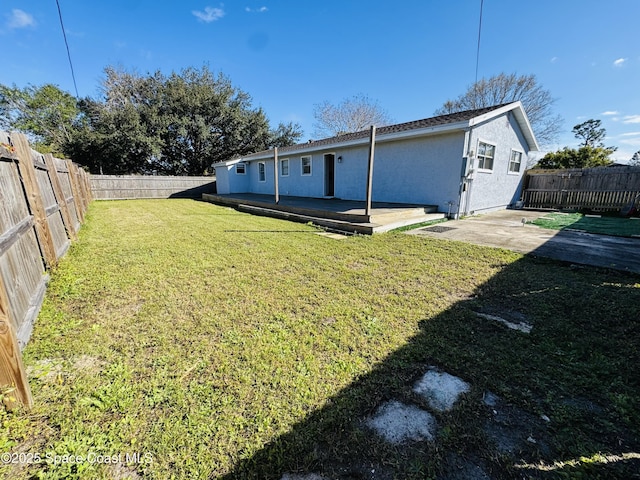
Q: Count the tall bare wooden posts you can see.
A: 2